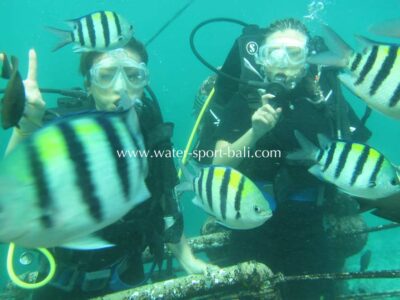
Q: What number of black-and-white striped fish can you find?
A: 5